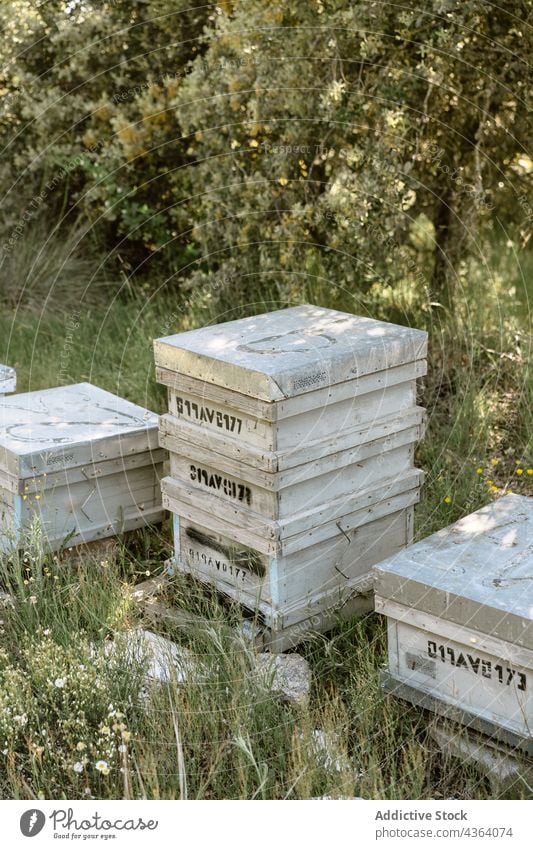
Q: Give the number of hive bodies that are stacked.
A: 3